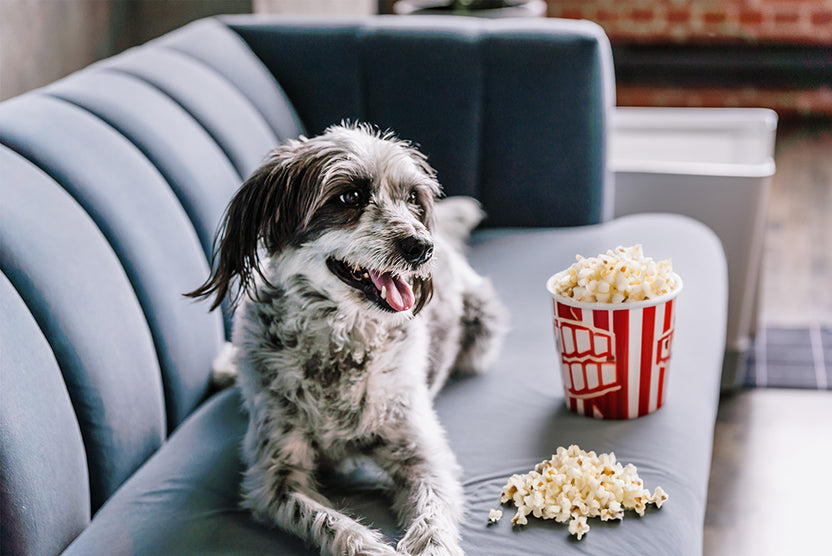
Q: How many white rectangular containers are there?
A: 1